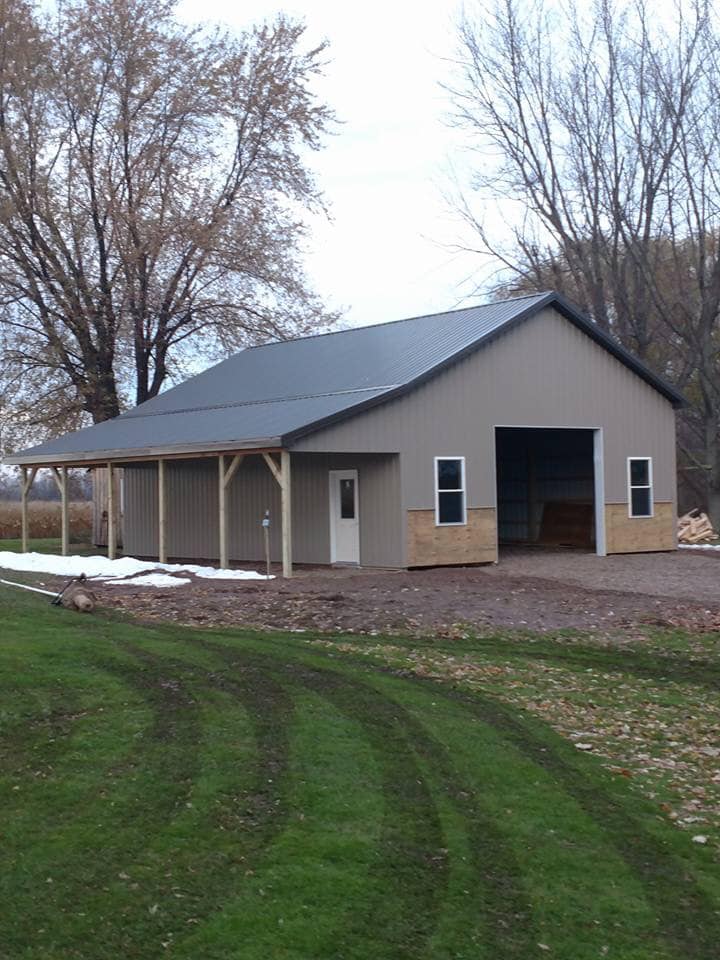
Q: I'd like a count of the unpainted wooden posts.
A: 6